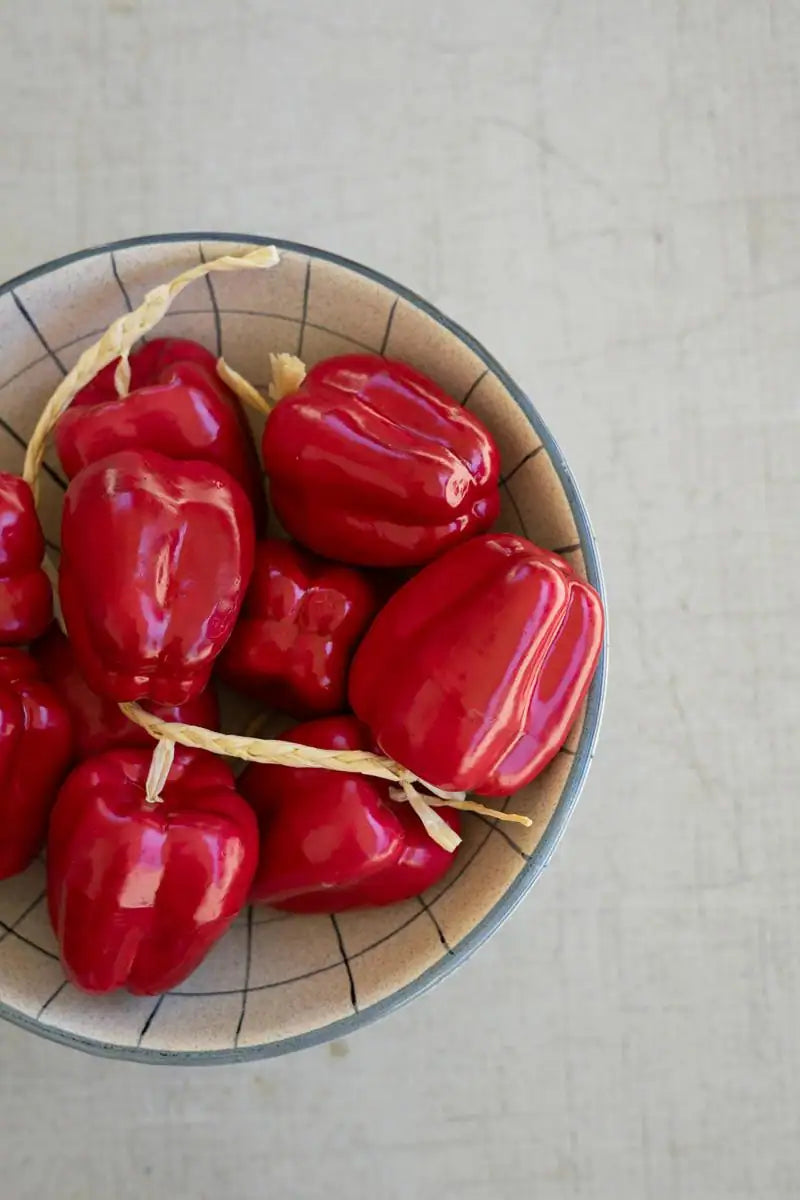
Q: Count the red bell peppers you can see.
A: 10